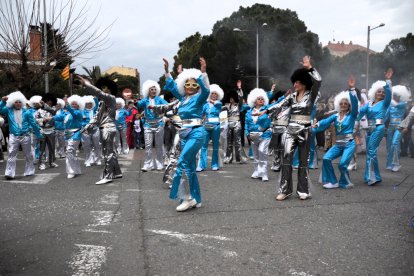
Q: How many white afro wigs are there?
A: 13